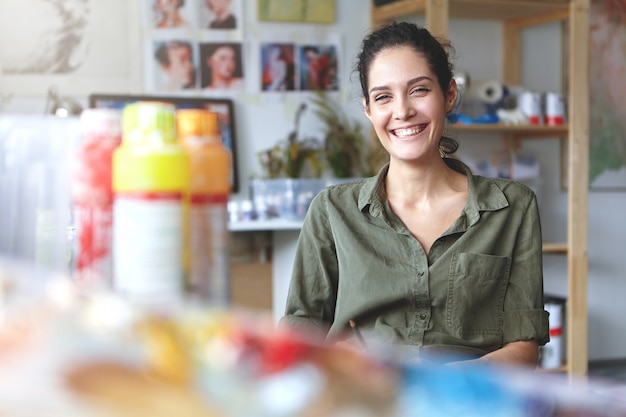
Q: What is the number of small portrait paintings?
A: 6